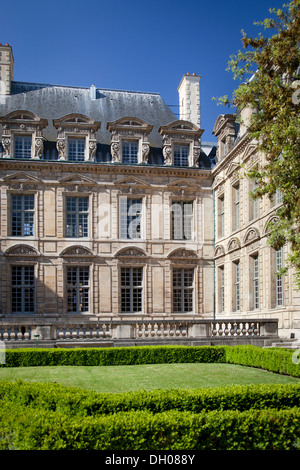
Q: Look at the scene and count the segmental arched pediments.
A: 13